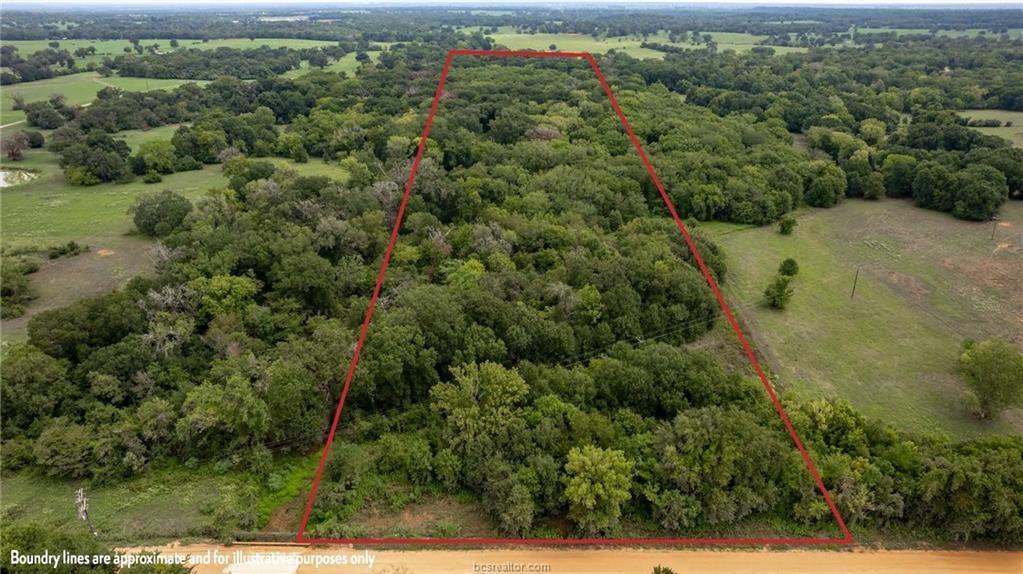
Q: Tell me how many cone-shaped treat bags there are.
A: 0